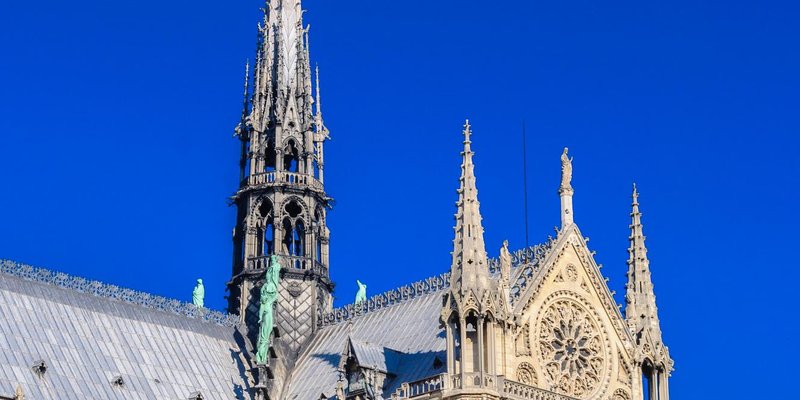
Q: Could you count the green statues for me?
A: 3